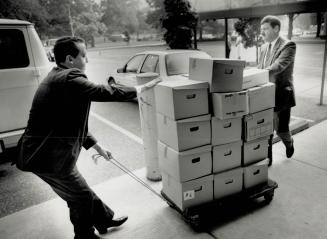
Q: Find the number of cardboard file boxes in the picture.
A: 14